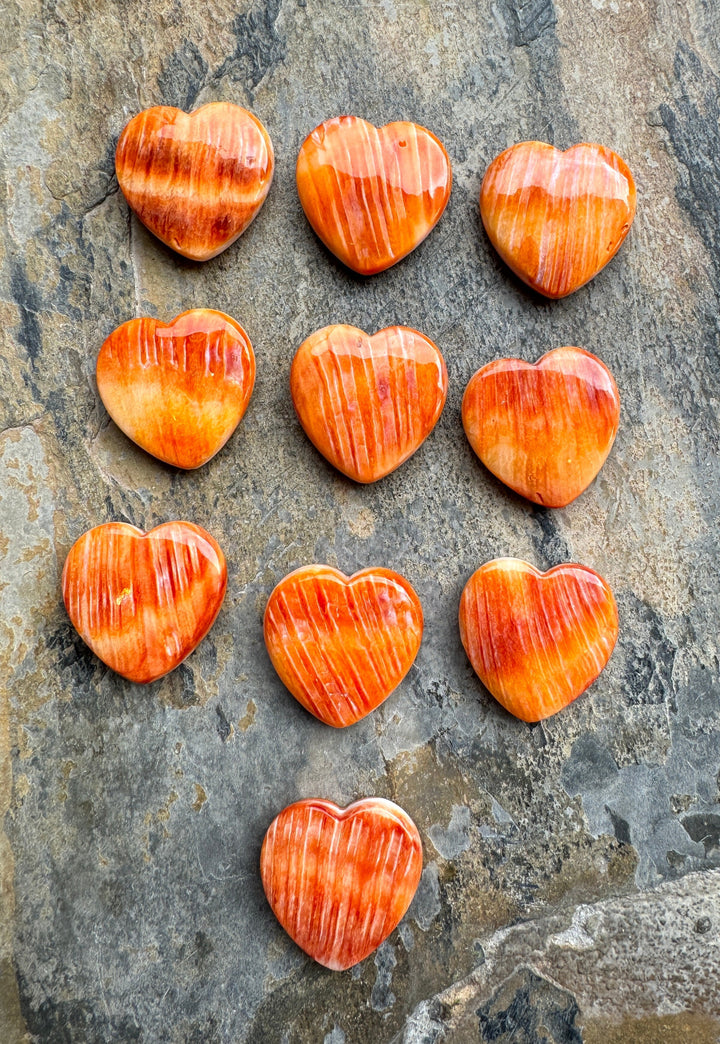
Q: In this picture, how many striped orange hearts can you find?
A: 10